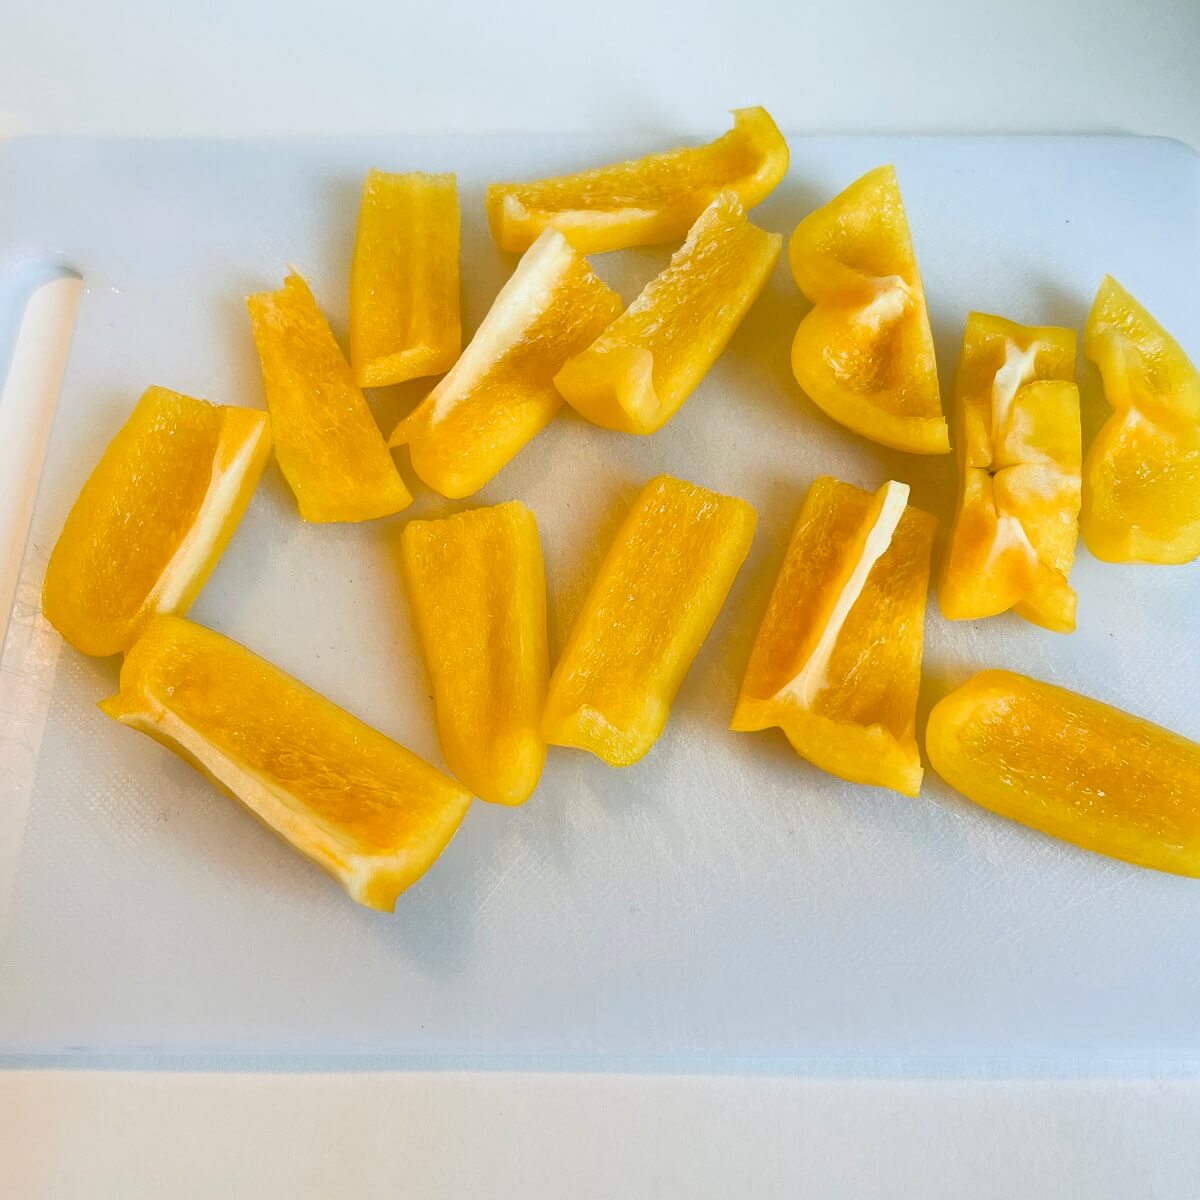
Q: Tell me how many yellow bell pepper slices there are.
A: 14